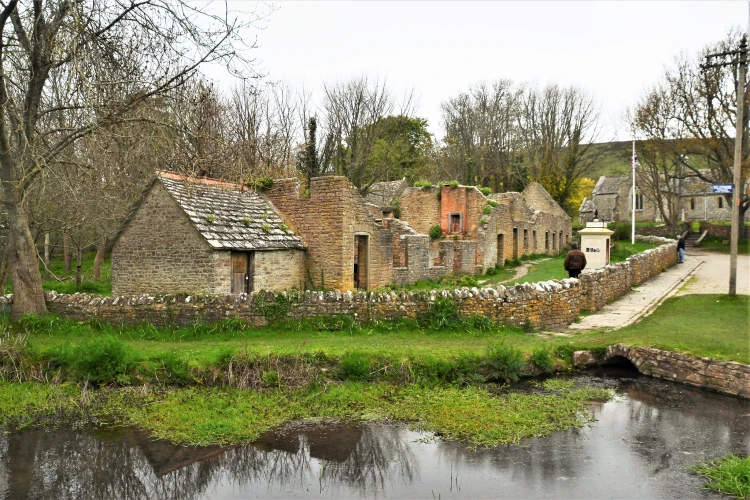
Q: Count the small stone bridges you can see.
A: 1